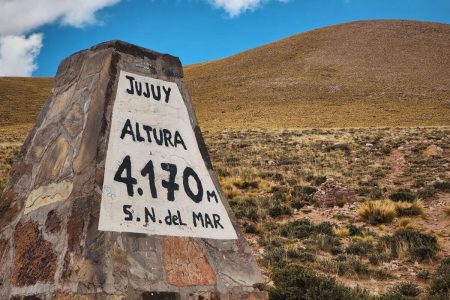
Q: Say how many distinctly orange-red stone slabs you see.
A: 2